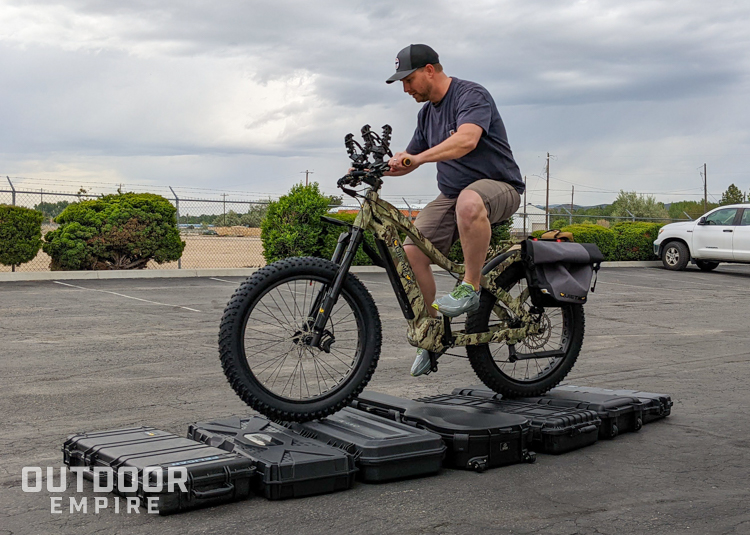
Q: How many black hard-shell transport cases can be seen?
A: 7